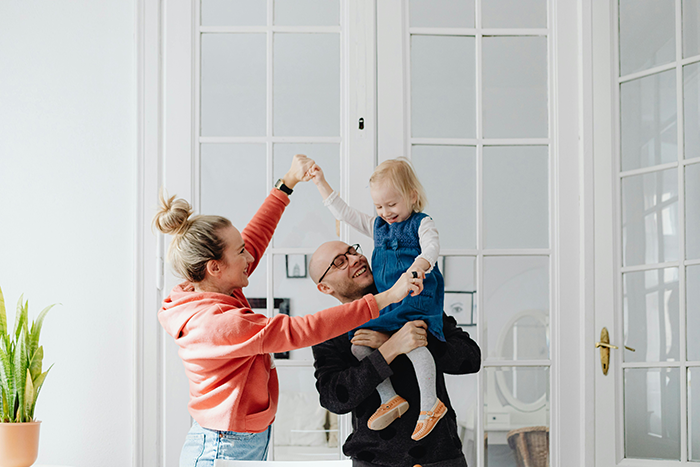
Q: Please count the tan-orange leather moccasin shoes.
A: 2